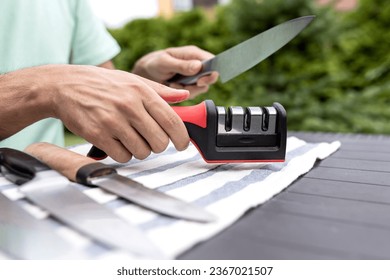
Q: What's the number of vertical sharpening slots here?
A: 3